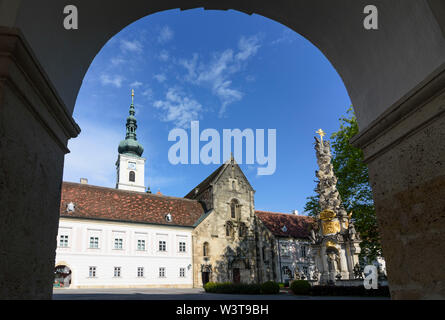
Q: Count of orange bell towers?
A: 0